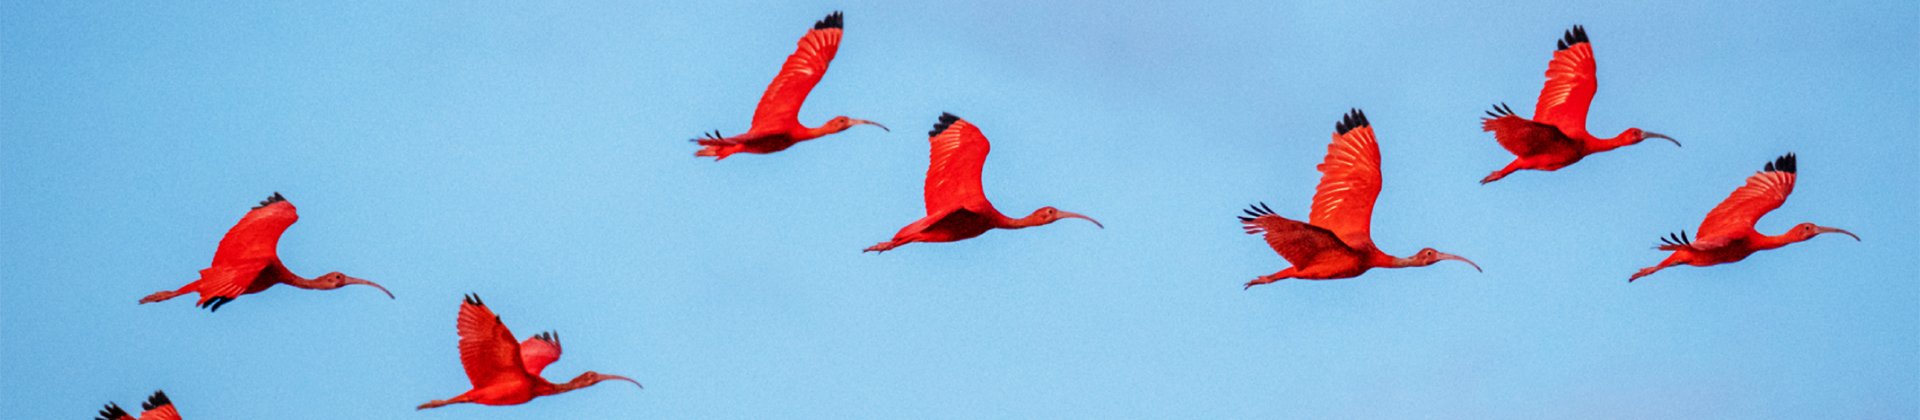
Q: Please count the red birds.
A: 8